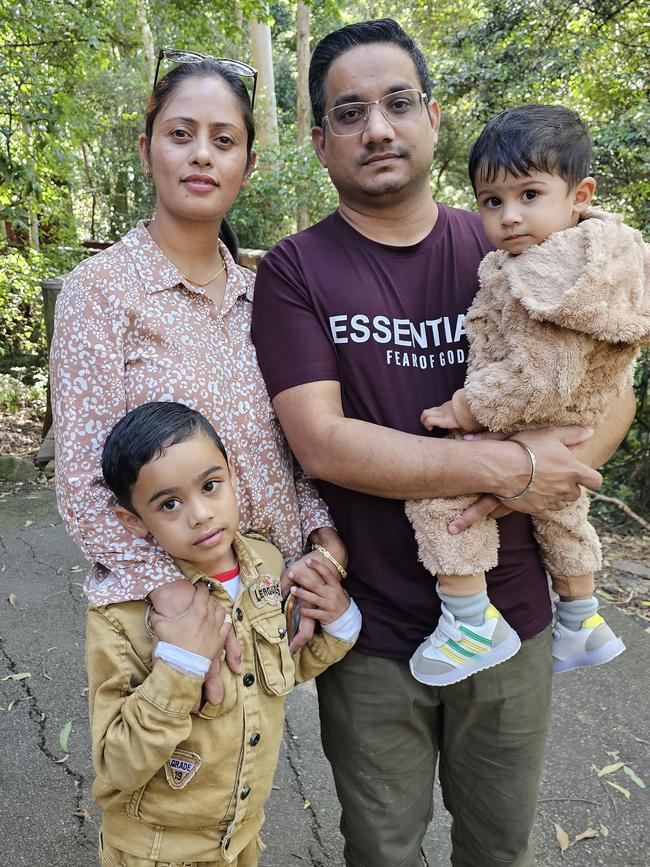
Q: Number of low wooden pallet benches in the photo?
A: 0